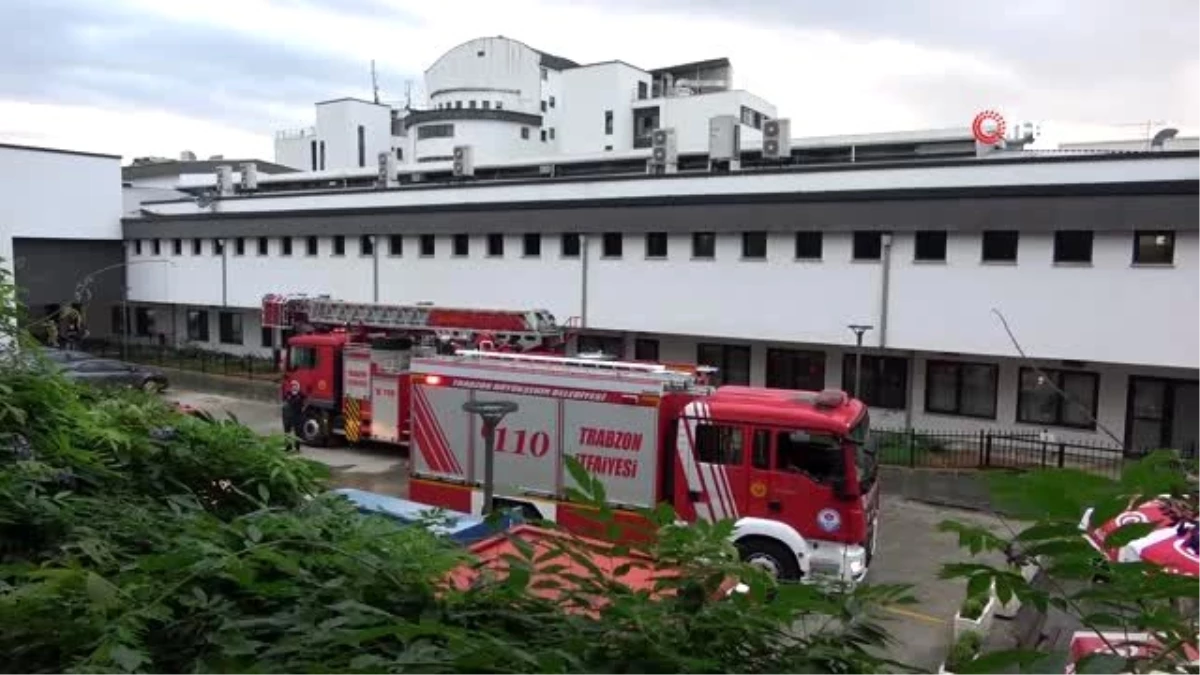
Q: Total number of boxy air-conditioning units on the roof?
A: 7